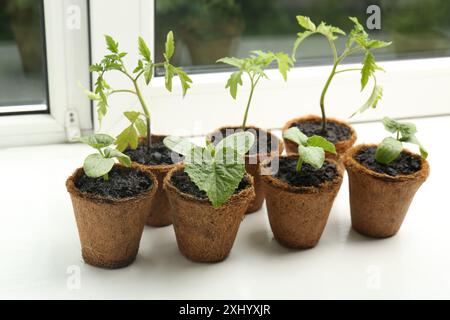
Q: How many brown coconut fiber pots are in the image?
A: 7